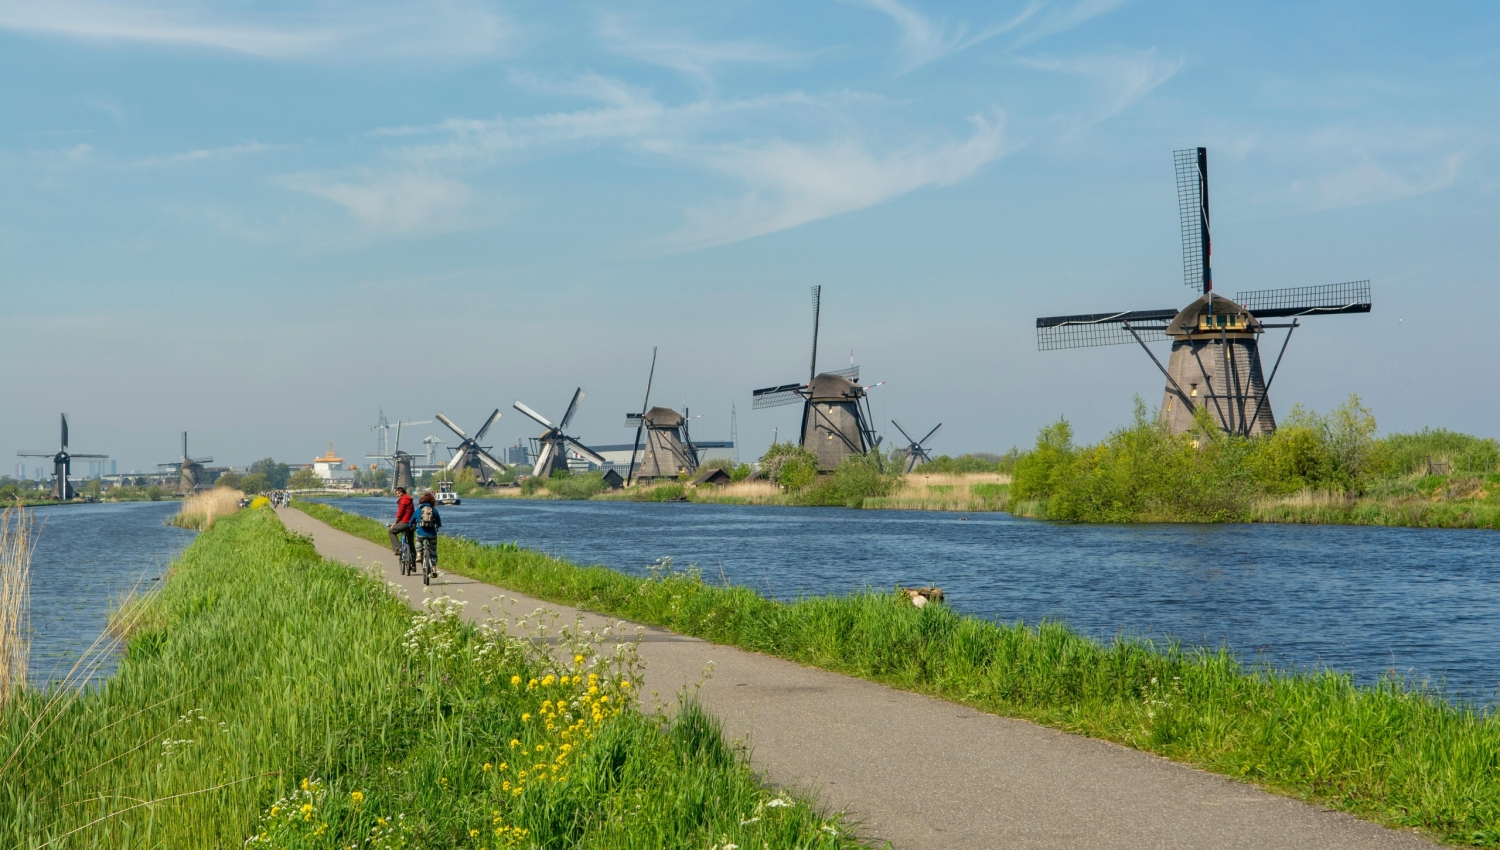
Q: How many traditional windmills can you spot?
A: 9